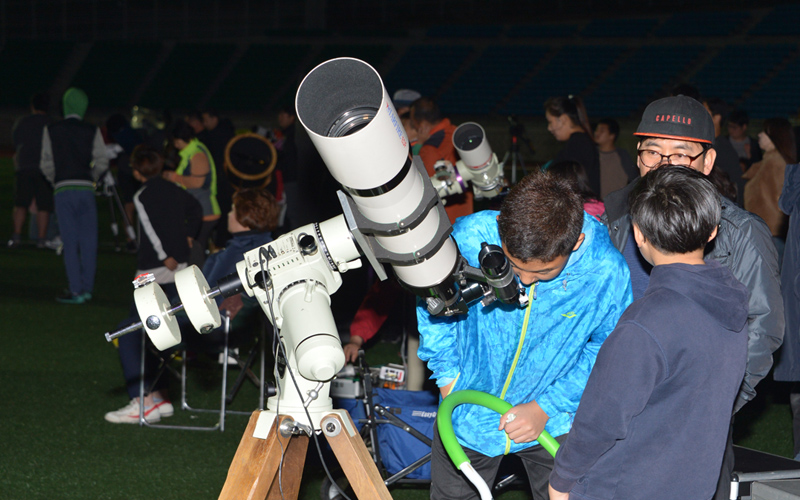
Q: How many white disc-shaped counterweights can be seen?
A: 2